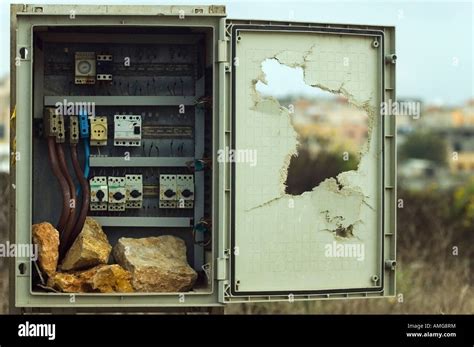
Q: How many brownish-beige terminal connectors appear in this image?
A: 3